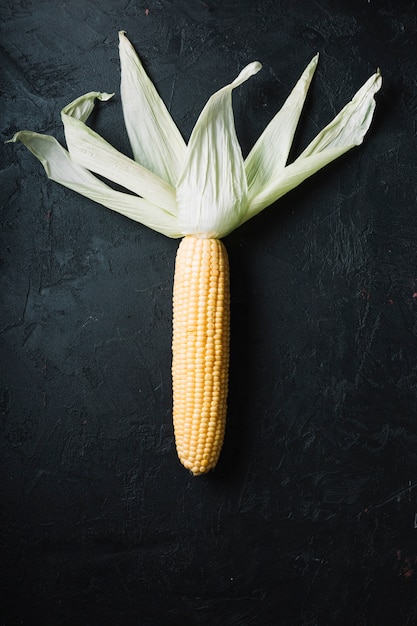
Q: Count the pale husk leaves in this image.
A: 6